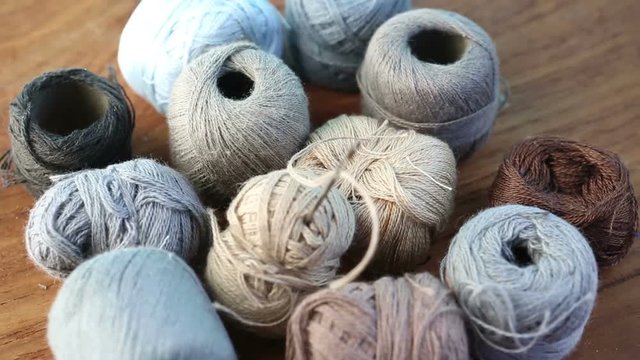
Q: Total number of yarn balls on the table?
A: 12